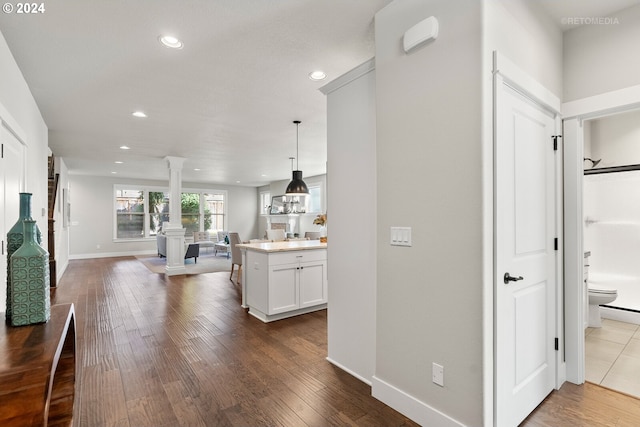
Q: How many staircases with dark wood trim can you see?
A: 1